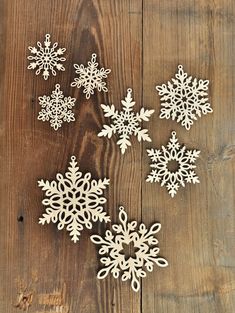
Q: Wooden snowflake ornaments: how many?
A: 8